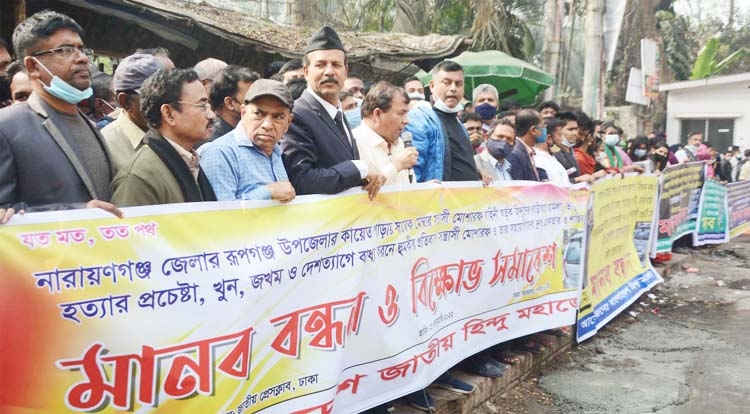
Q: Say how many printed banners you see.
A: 5